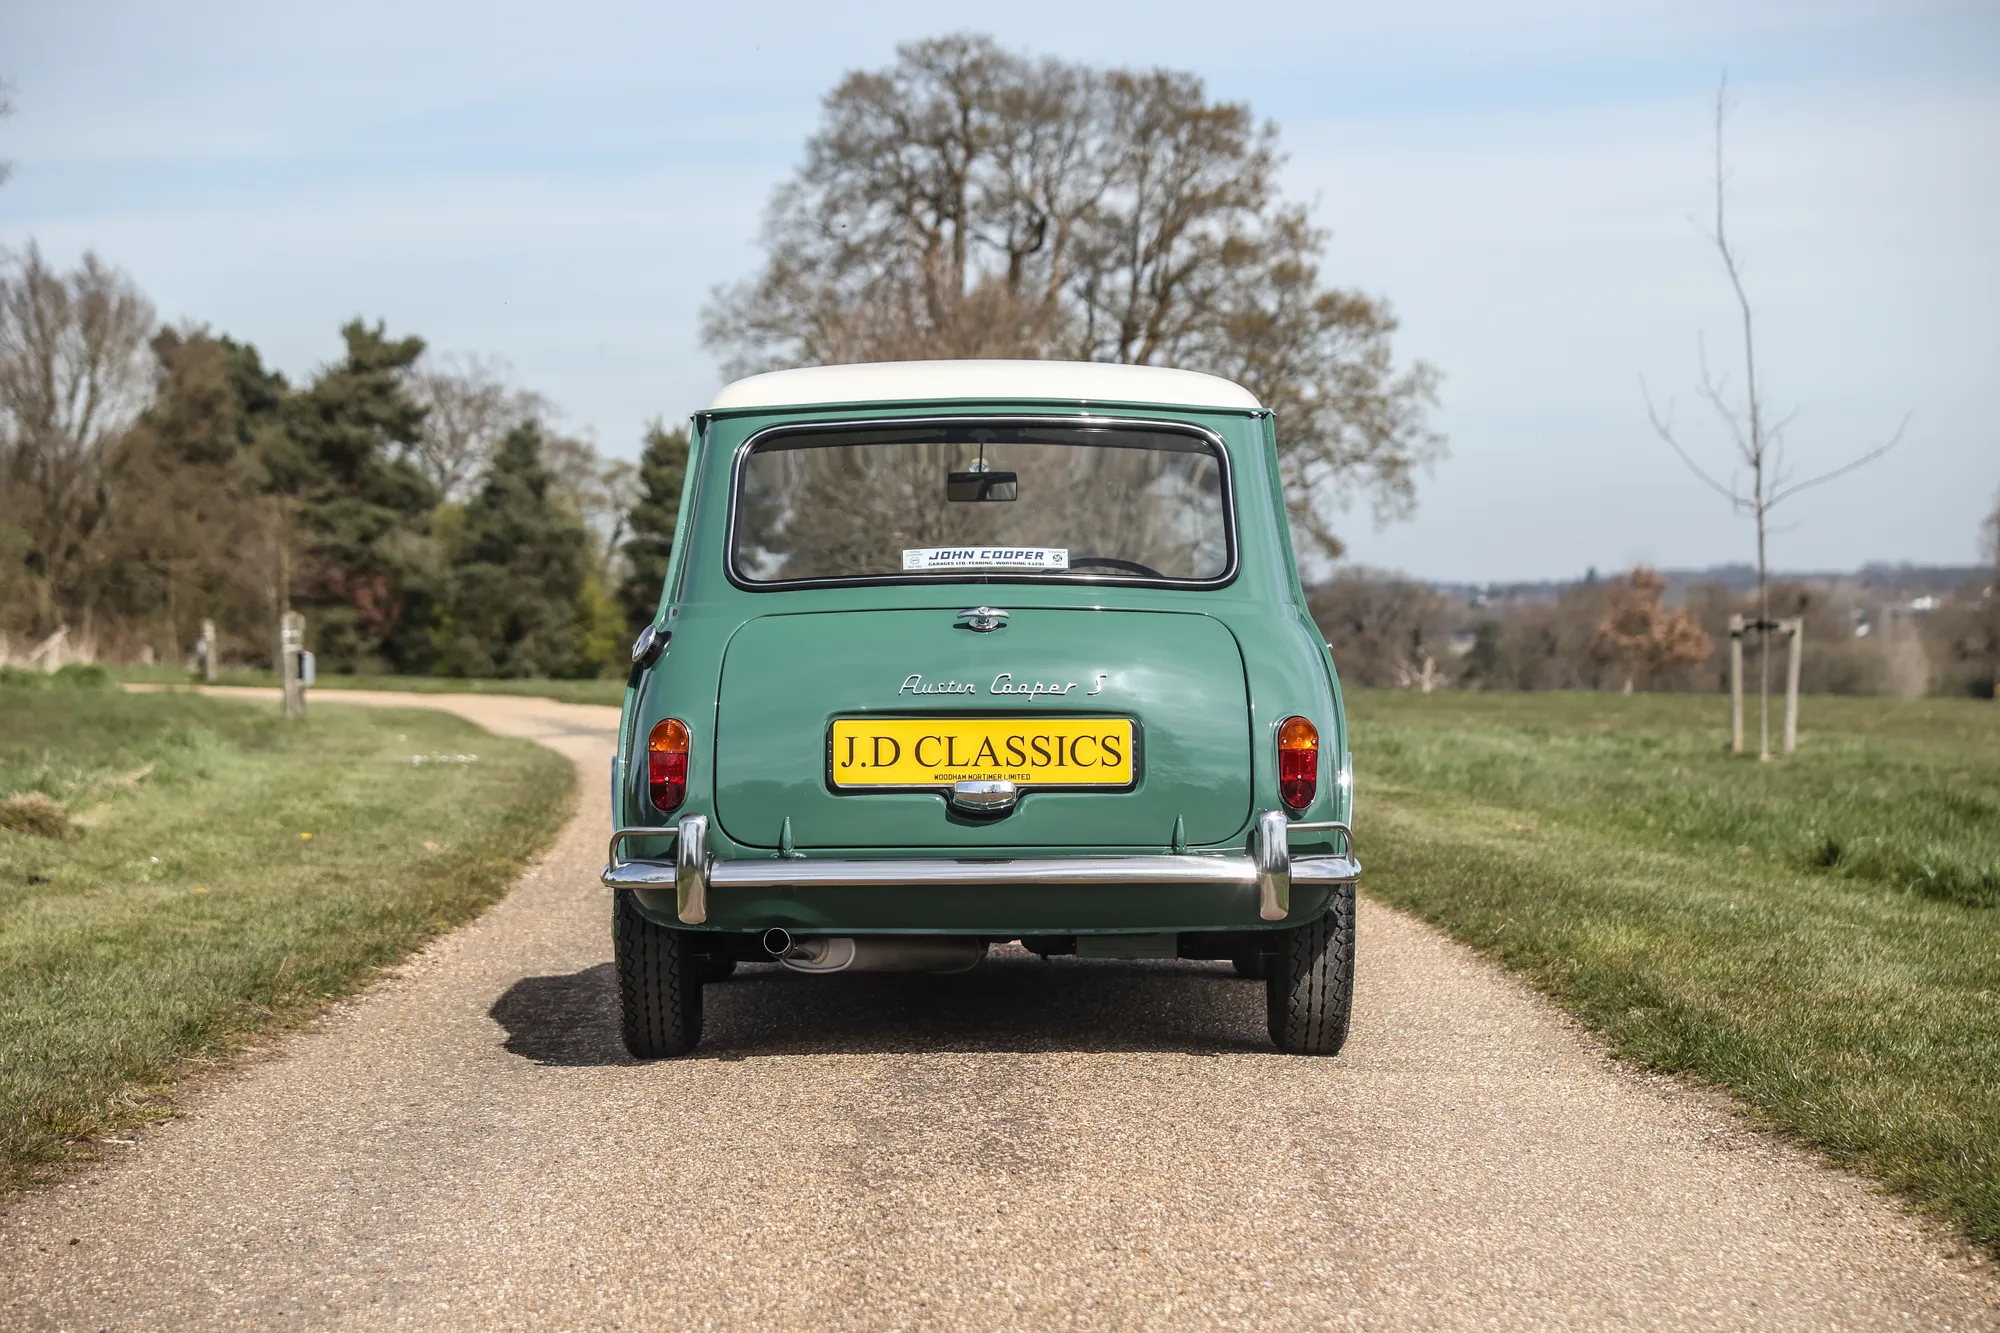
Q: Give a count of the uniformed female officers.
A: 0